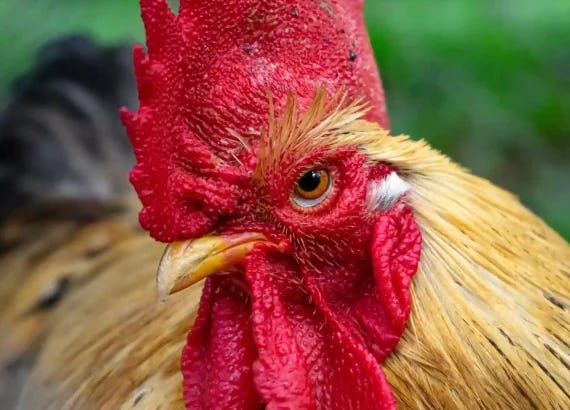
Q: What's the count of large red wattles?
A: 2